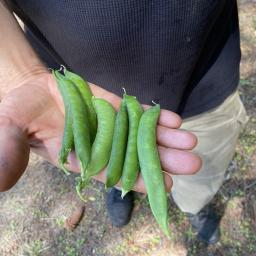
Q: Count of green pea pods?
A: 7